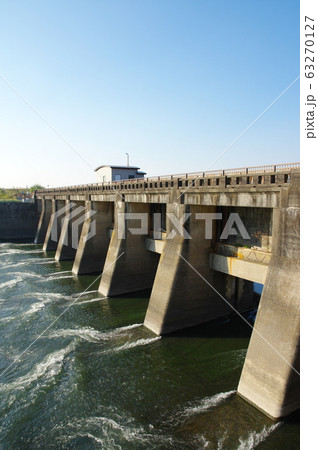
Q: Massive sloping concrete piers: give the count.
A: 7